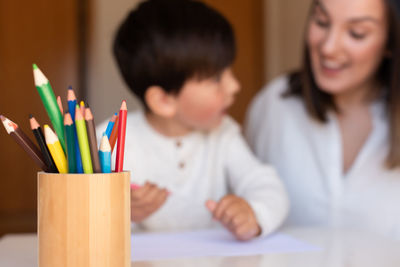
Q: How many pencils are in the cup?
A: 14